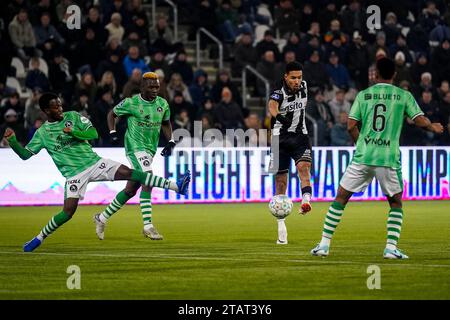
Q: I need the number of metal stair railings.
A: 4